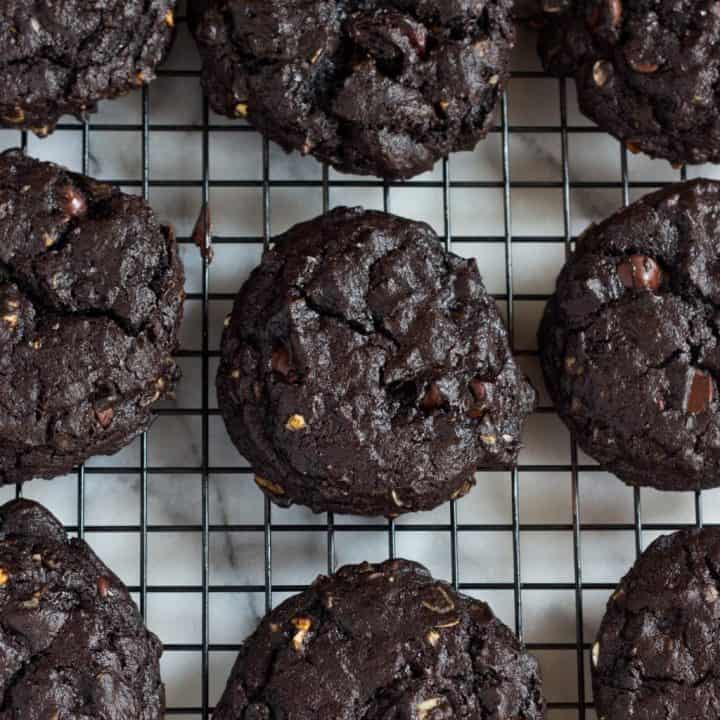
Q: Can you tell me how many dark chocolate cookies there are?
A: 9